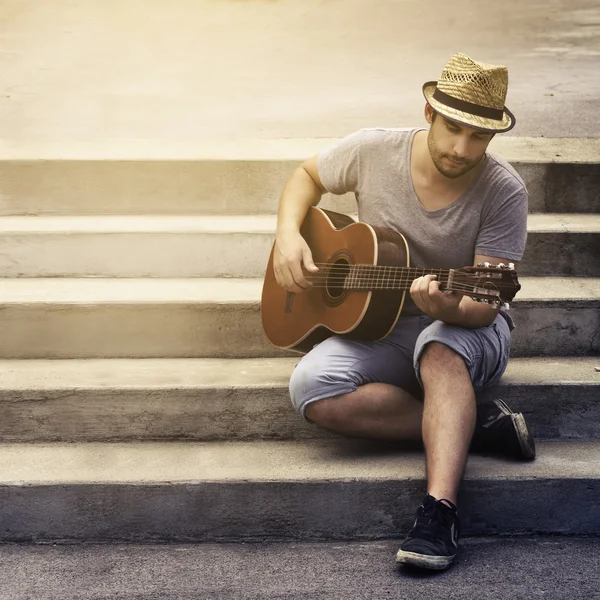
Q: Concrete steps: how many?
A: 5